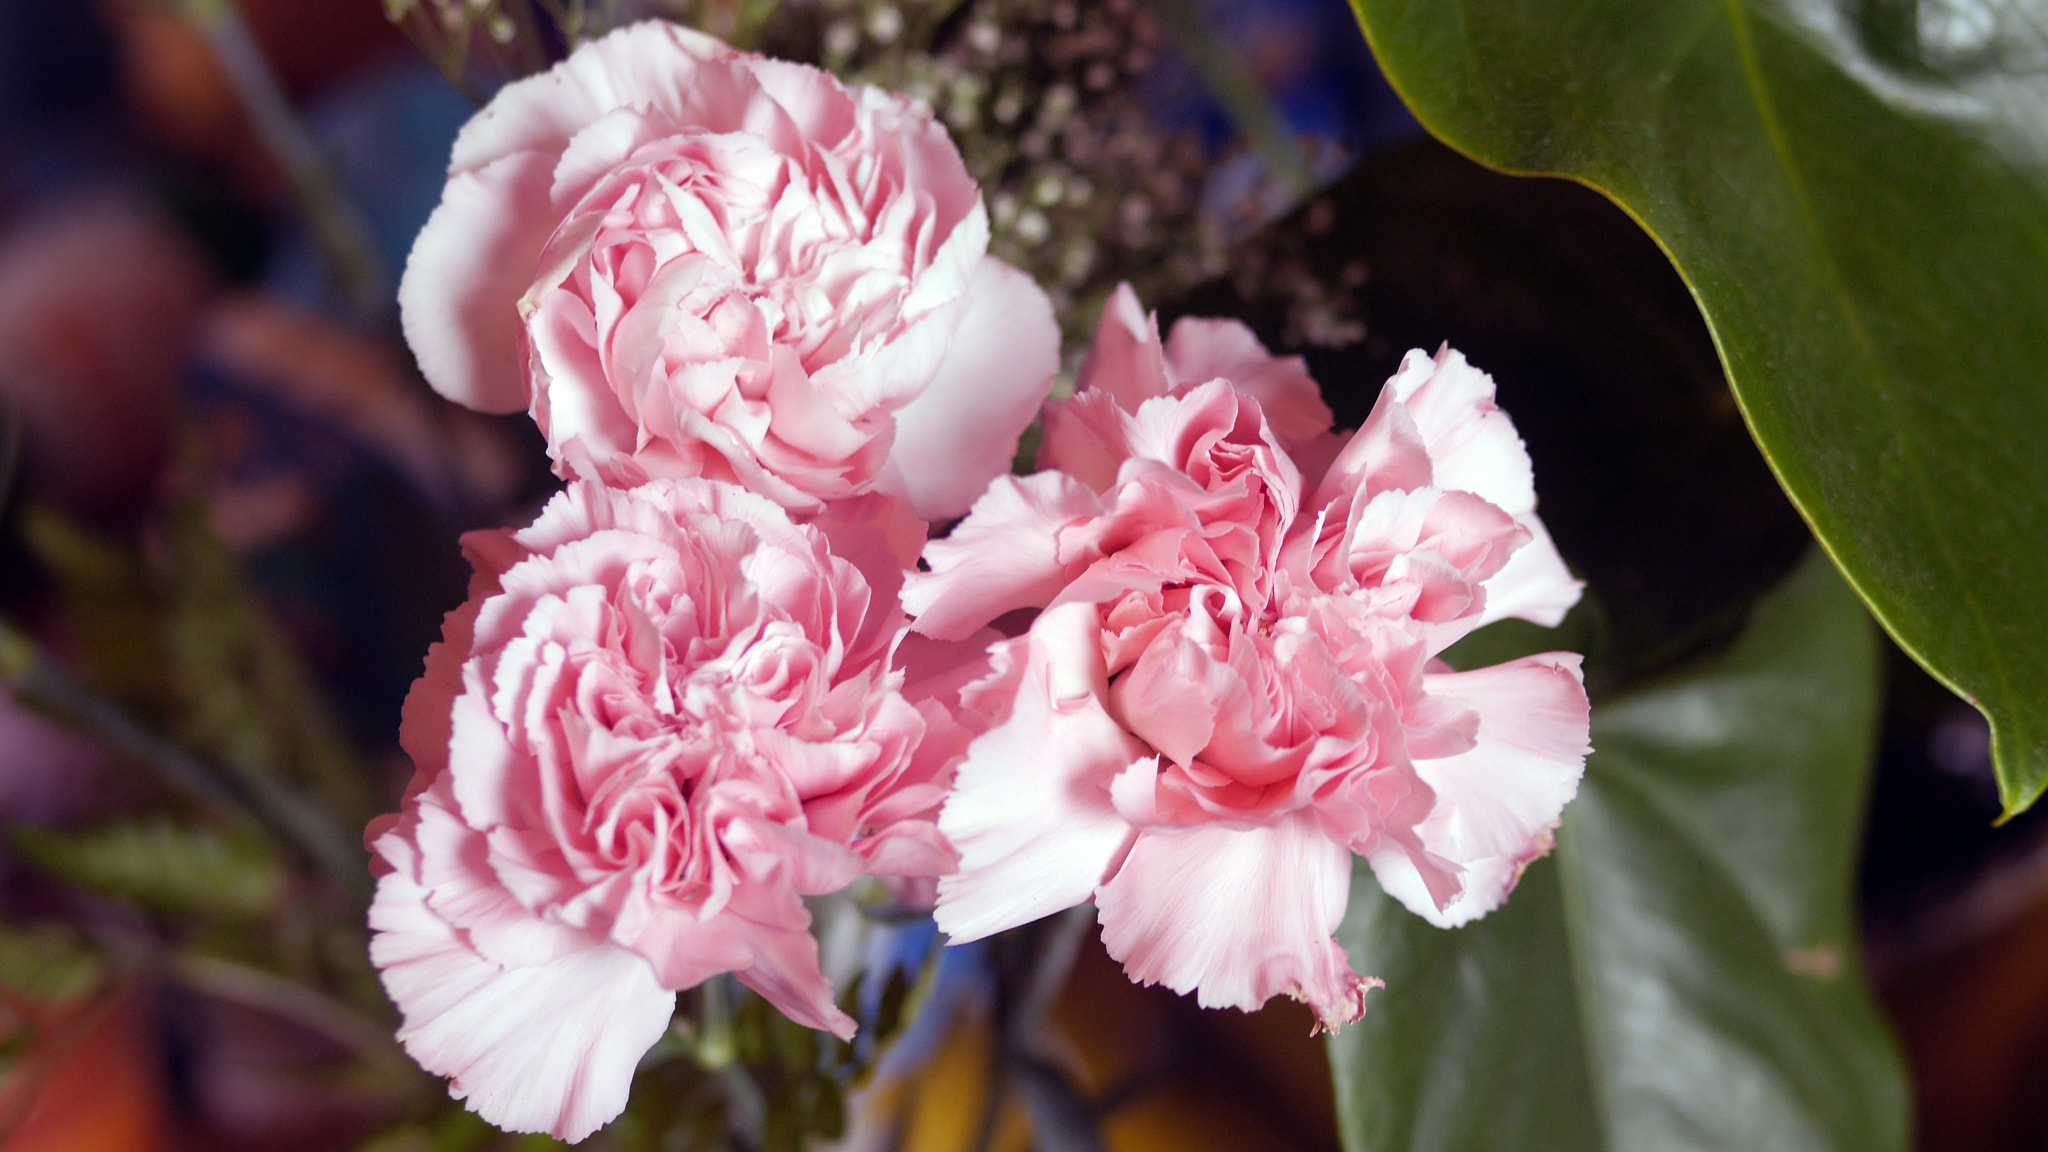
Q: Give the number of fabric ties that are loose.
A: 0